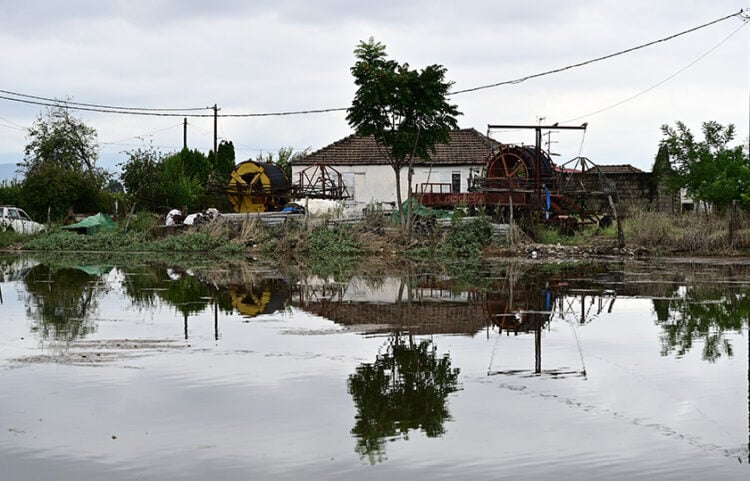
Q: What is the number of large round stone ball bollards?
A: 0